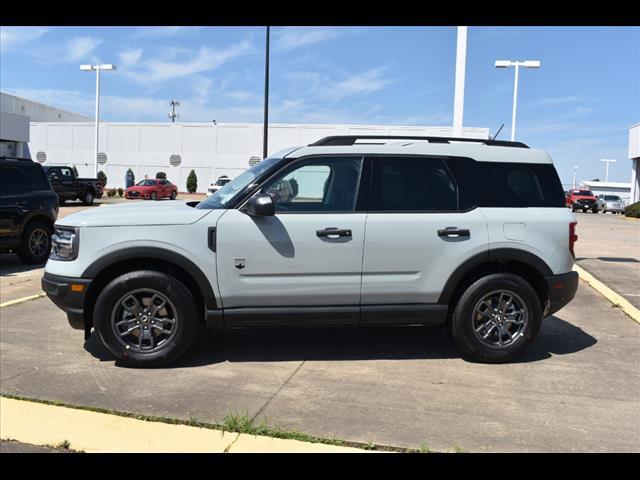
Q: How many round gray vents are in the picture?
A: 4